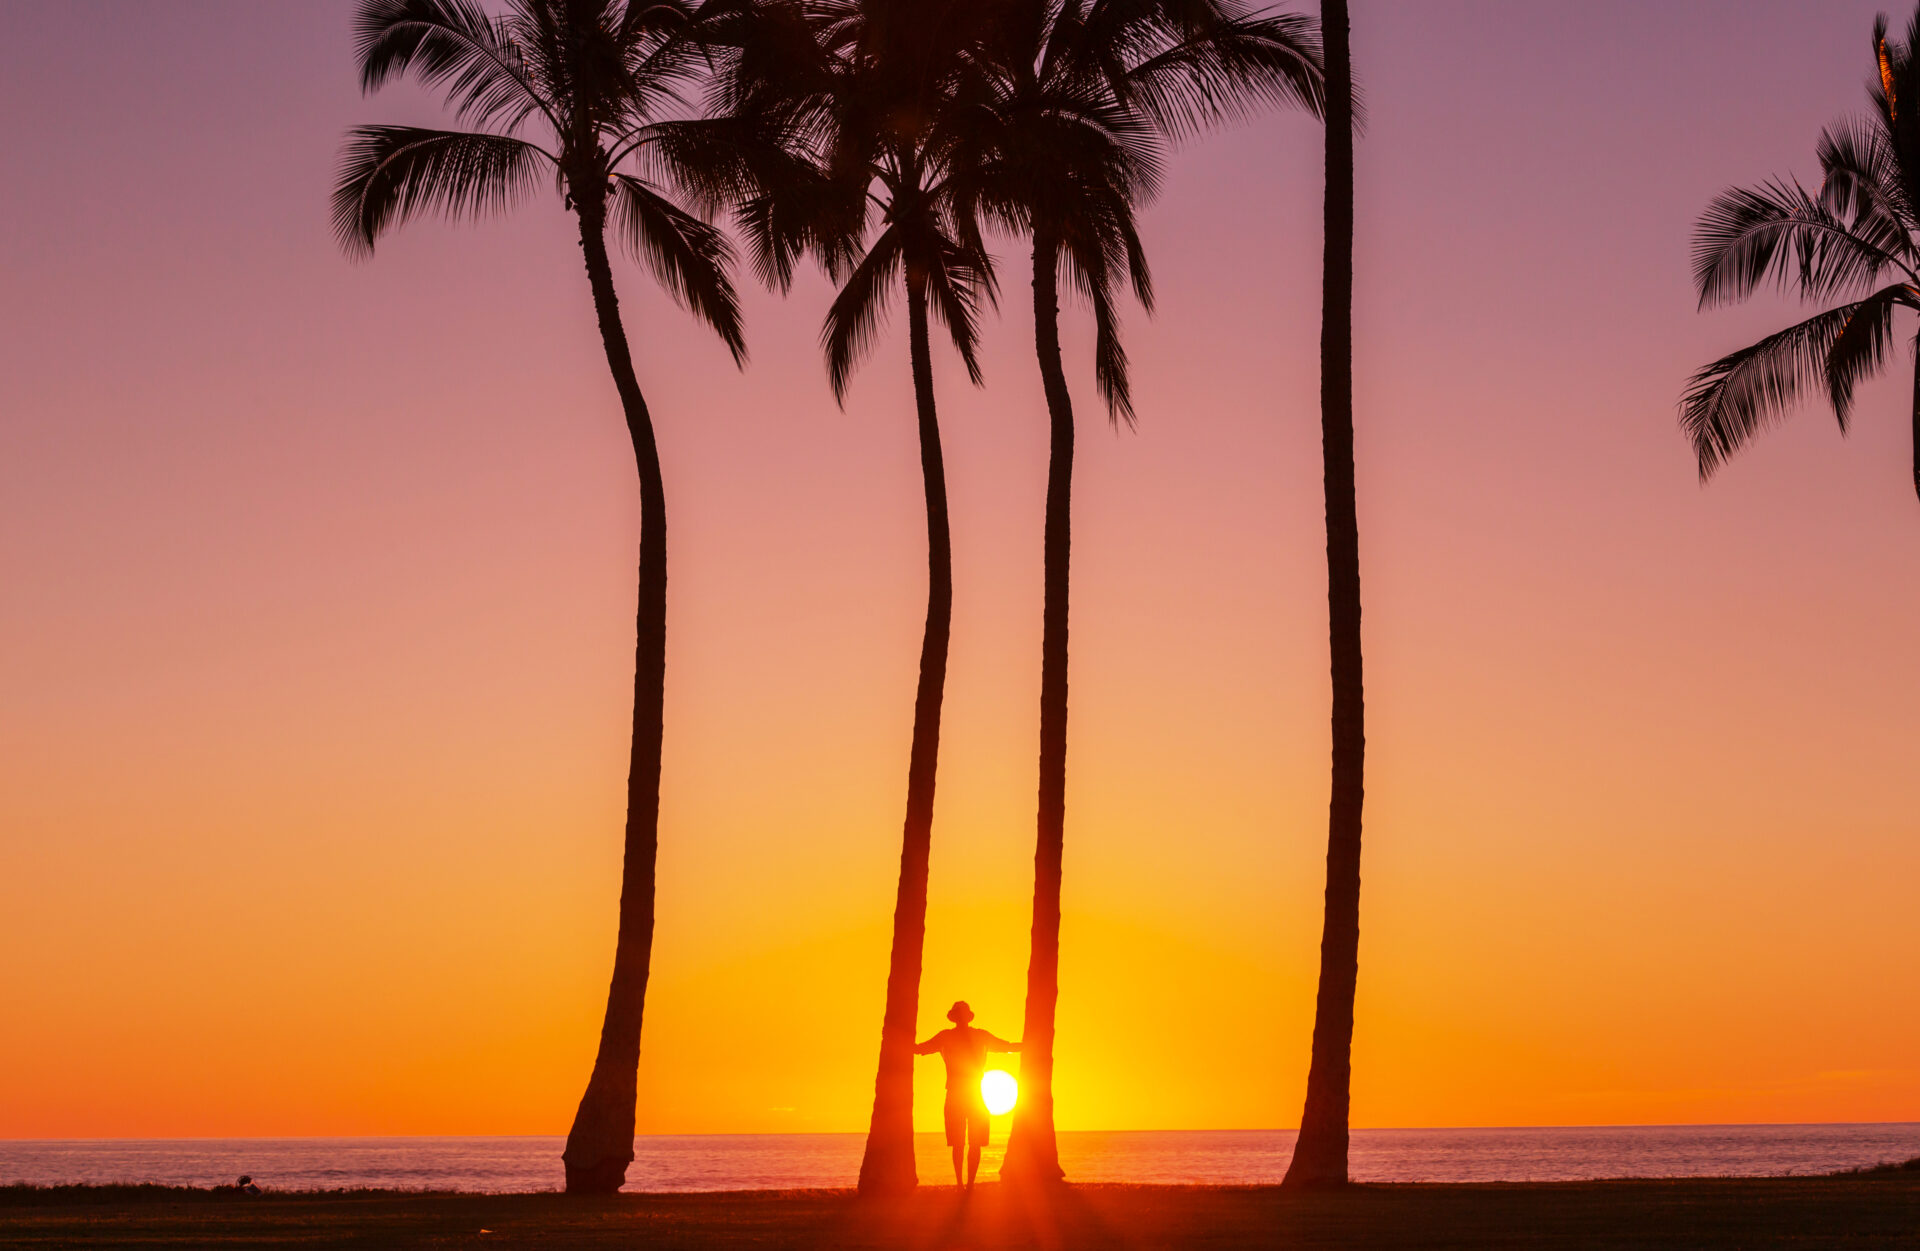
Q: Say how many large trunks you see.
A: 4